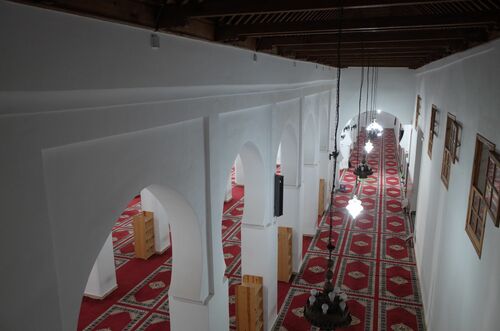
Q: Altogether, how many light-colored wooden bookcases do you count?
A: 4